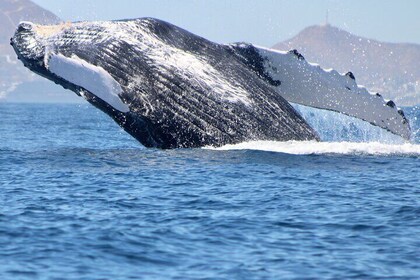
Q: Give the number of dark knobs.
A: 5